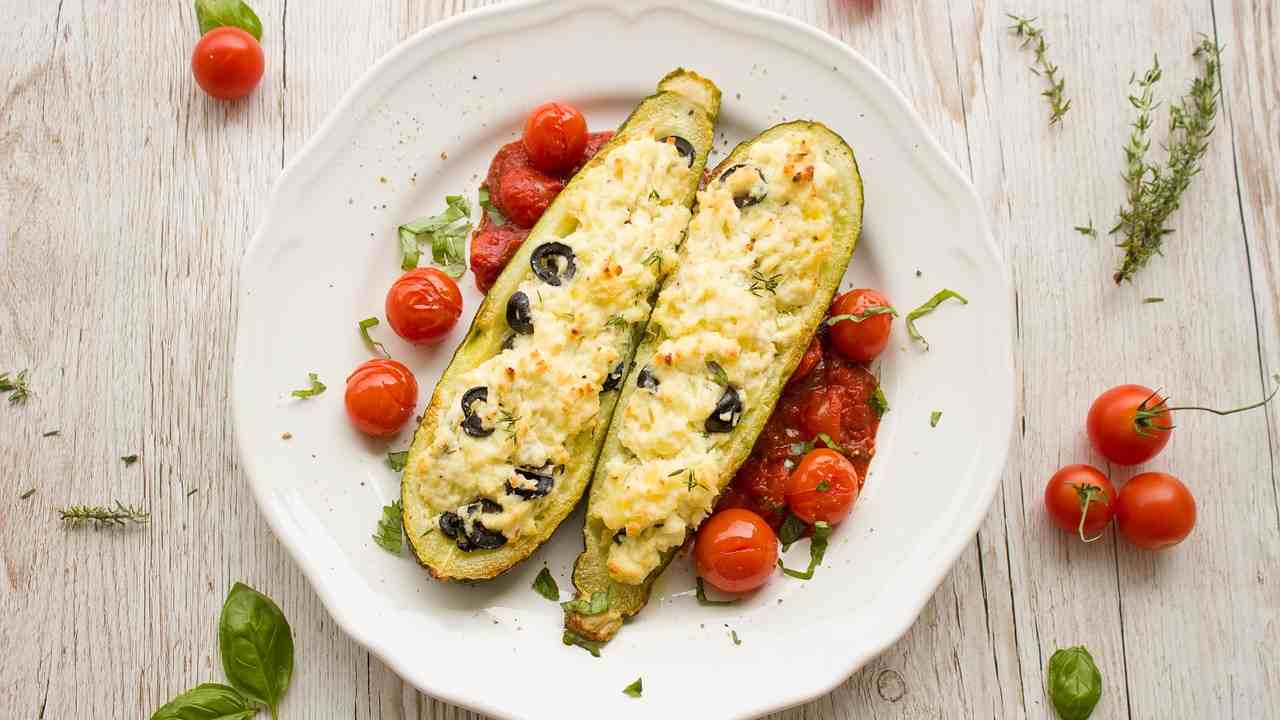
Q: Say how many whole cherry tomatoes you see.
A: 10